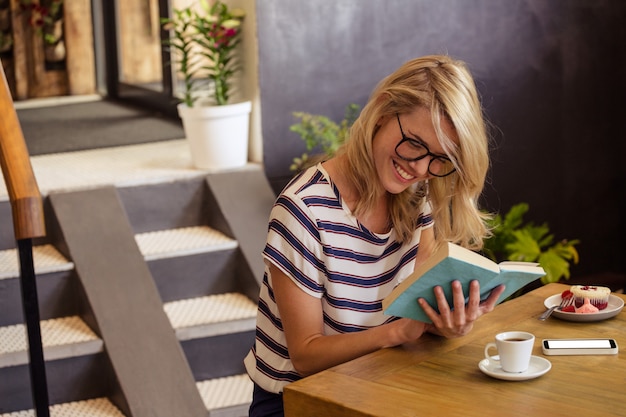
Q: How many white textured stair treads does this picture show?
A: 6